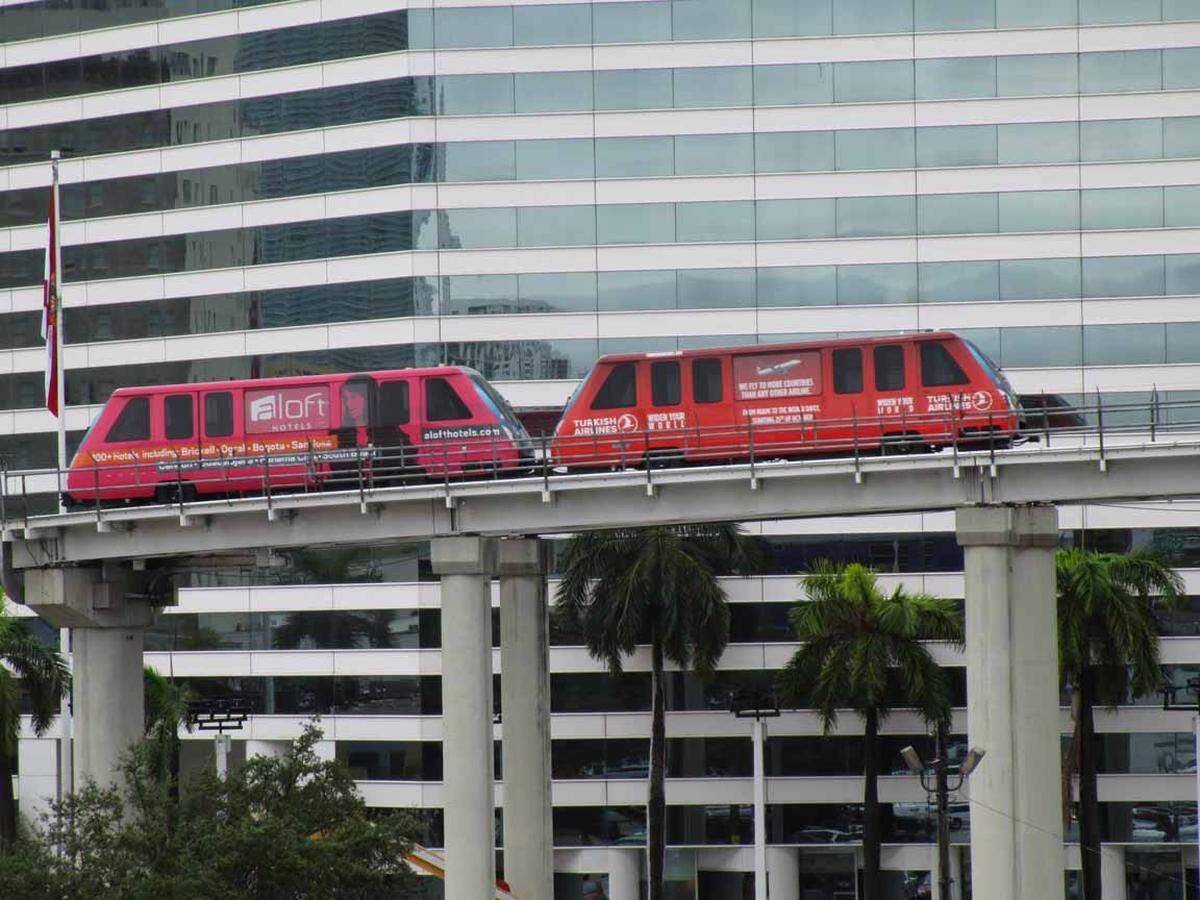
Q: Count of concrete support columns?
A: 5